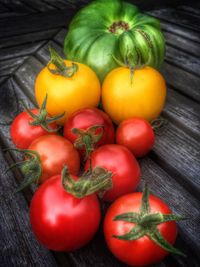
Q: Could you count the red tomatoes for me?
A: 7